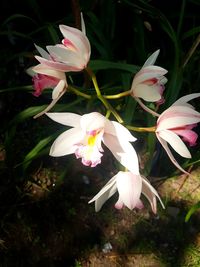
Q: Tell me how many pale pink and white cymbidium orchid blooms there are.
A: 6